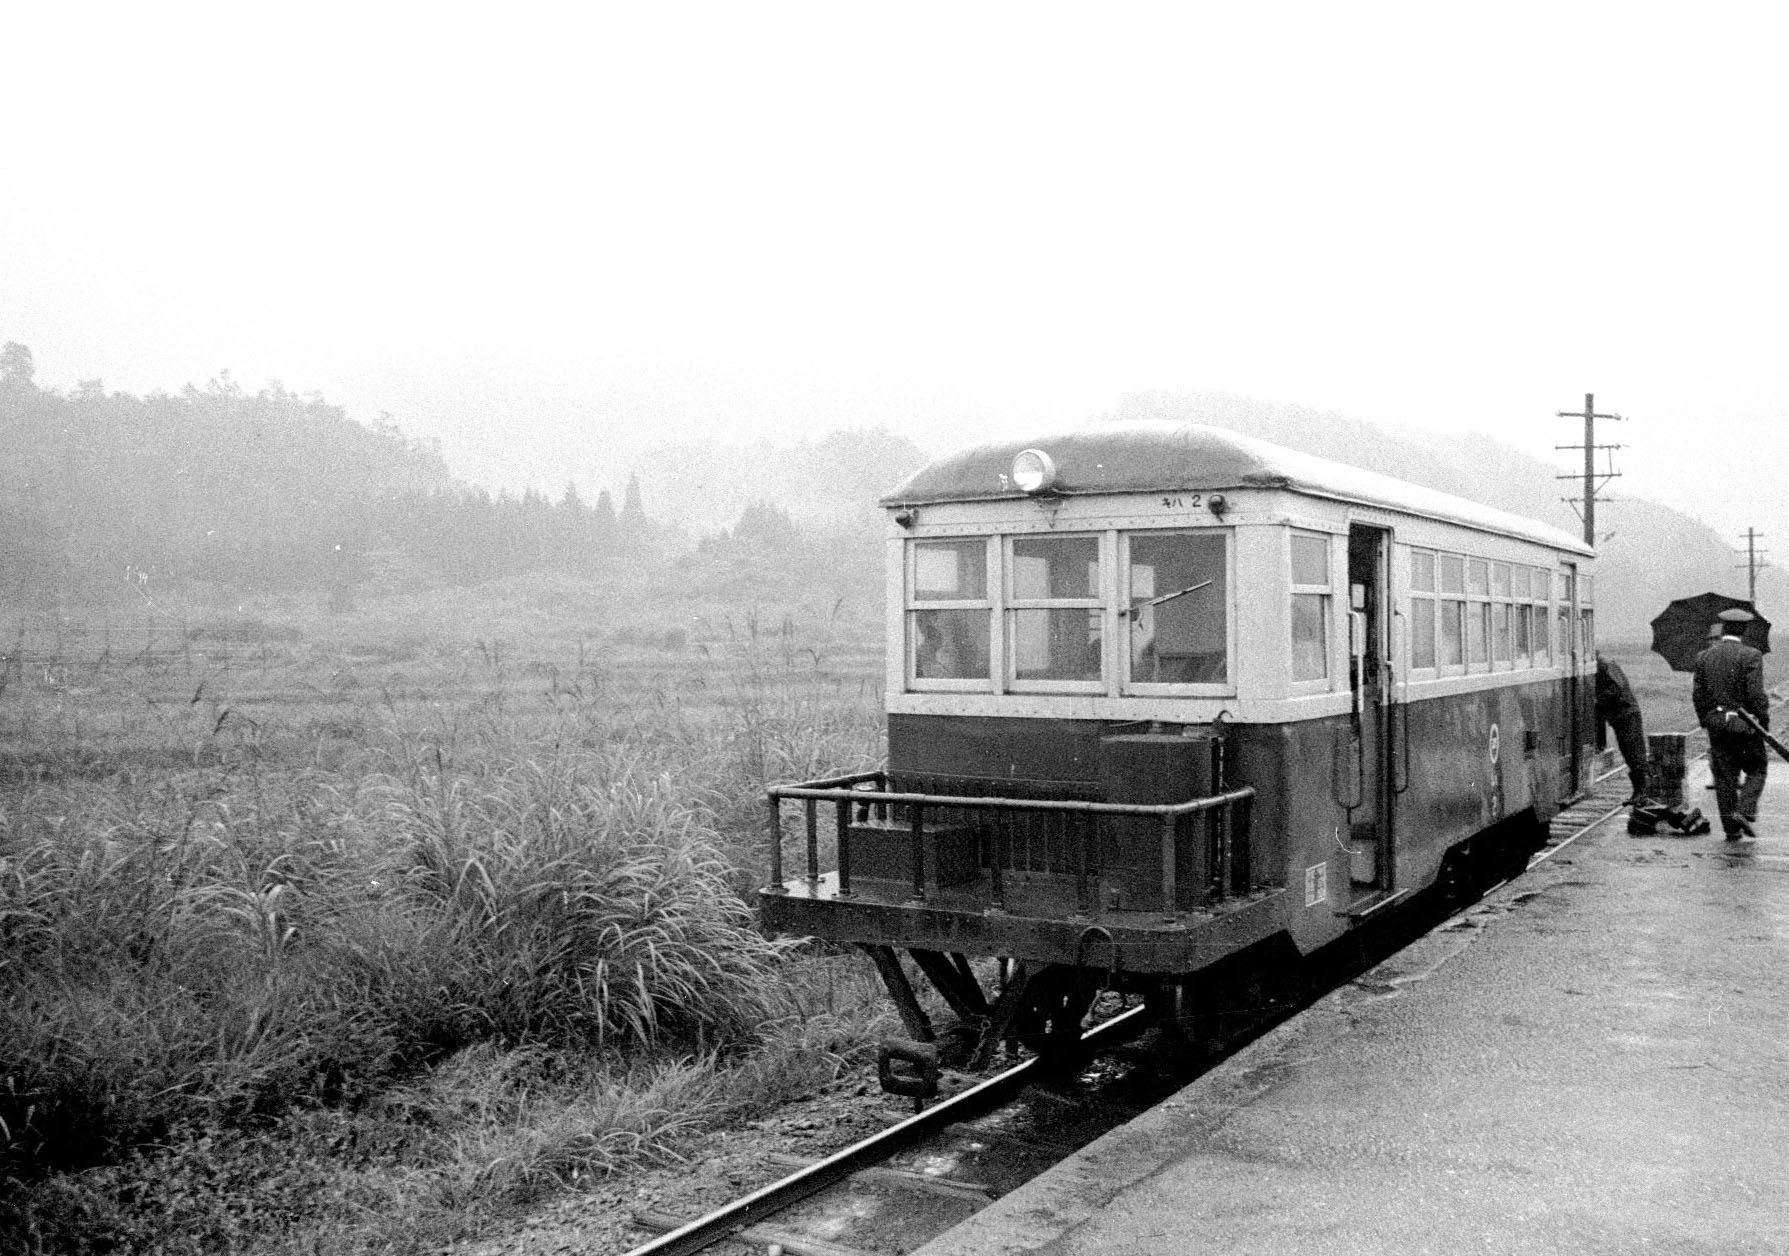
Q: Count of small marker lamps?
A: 2